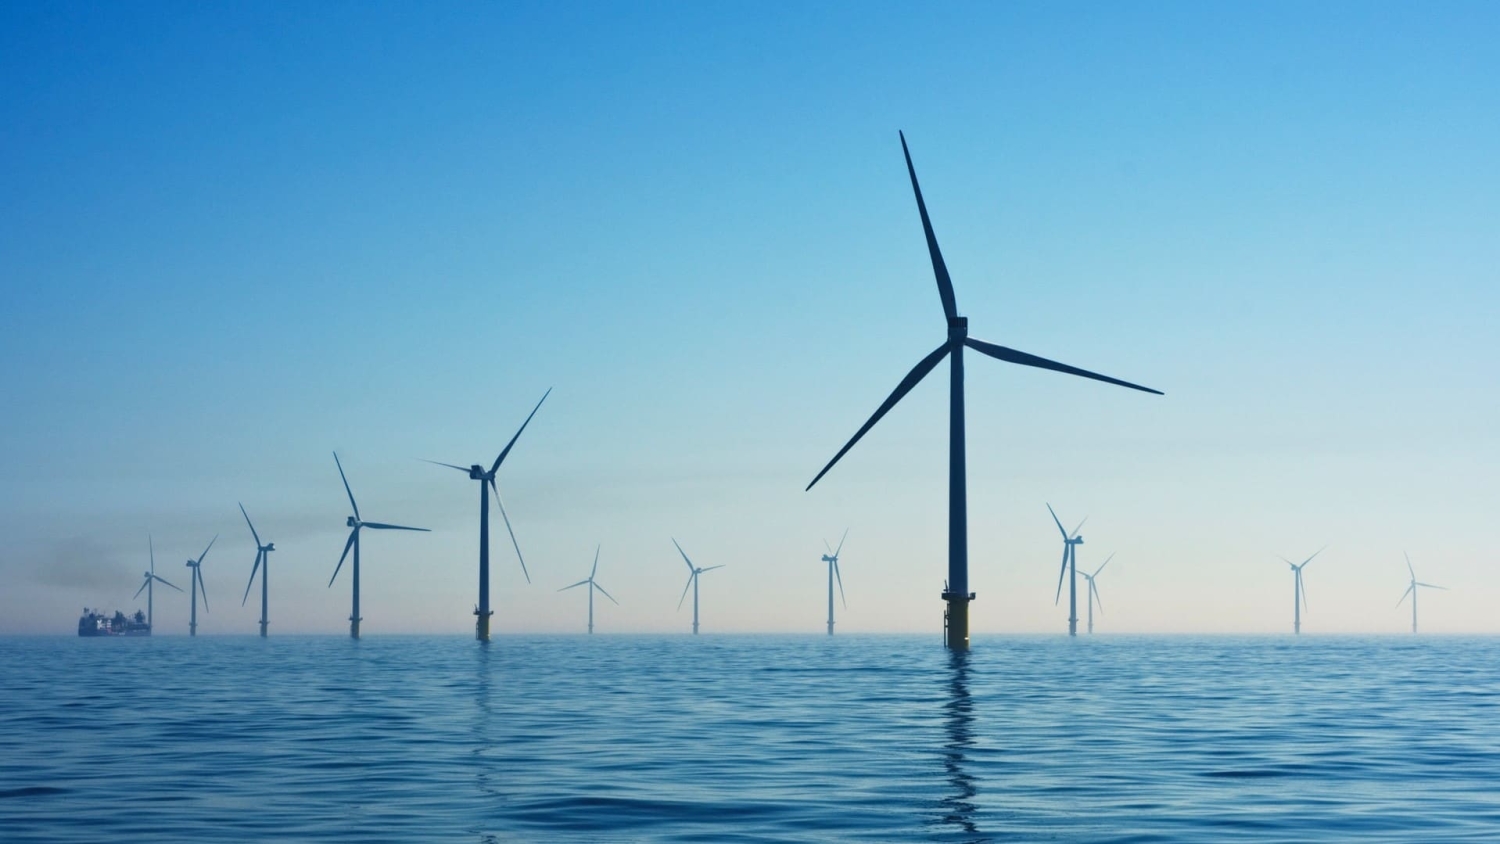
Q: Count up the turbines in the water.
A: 13